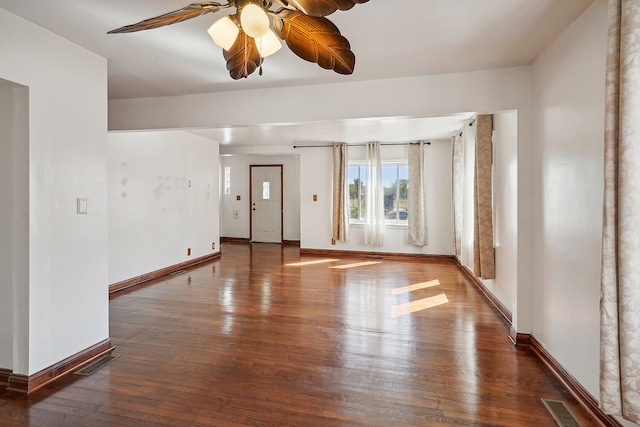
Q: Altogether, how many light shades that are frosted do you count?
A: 3